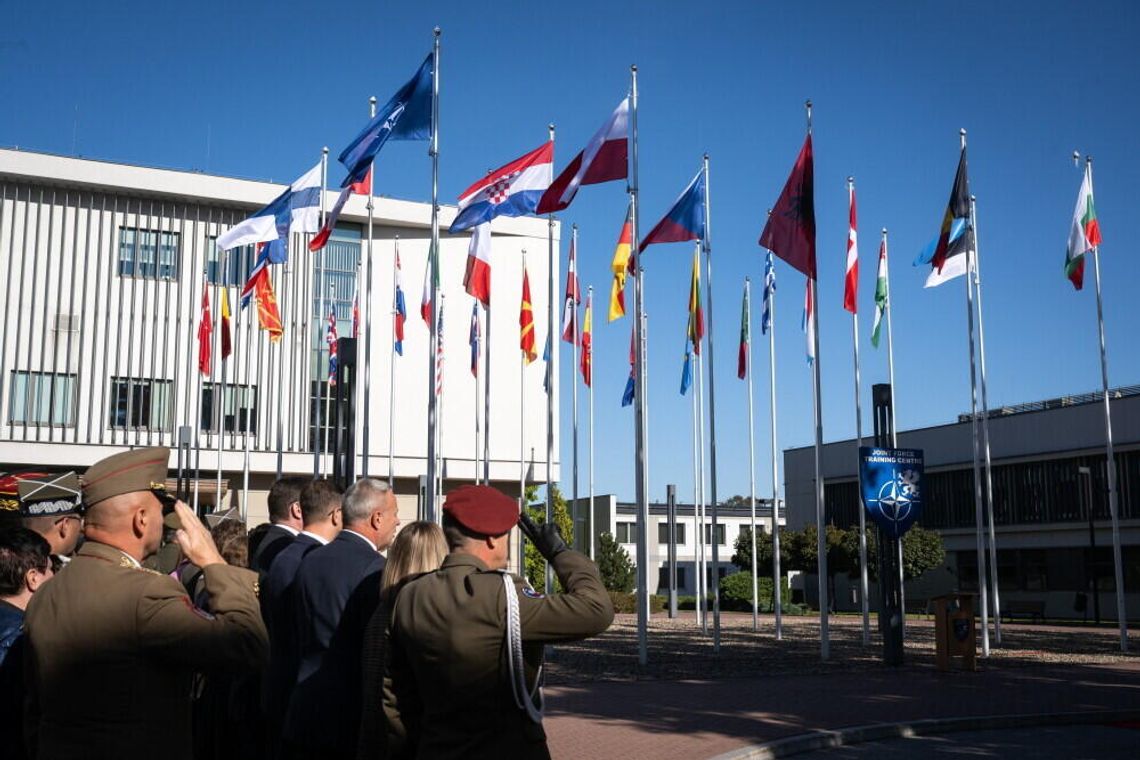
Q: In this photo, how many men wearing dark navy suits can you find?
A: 3